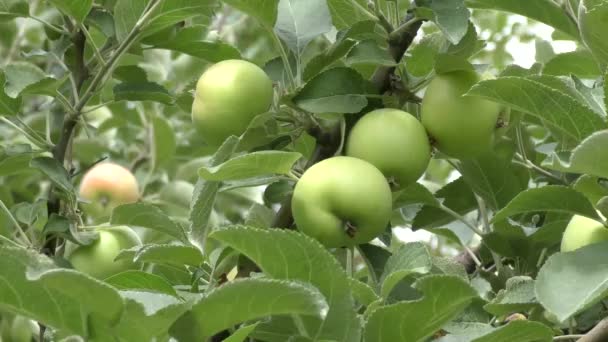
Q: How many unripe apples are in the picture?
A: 6